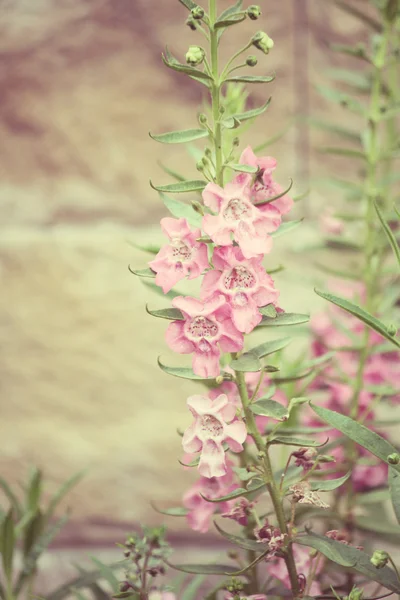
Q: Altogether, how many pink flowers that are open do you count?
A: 6